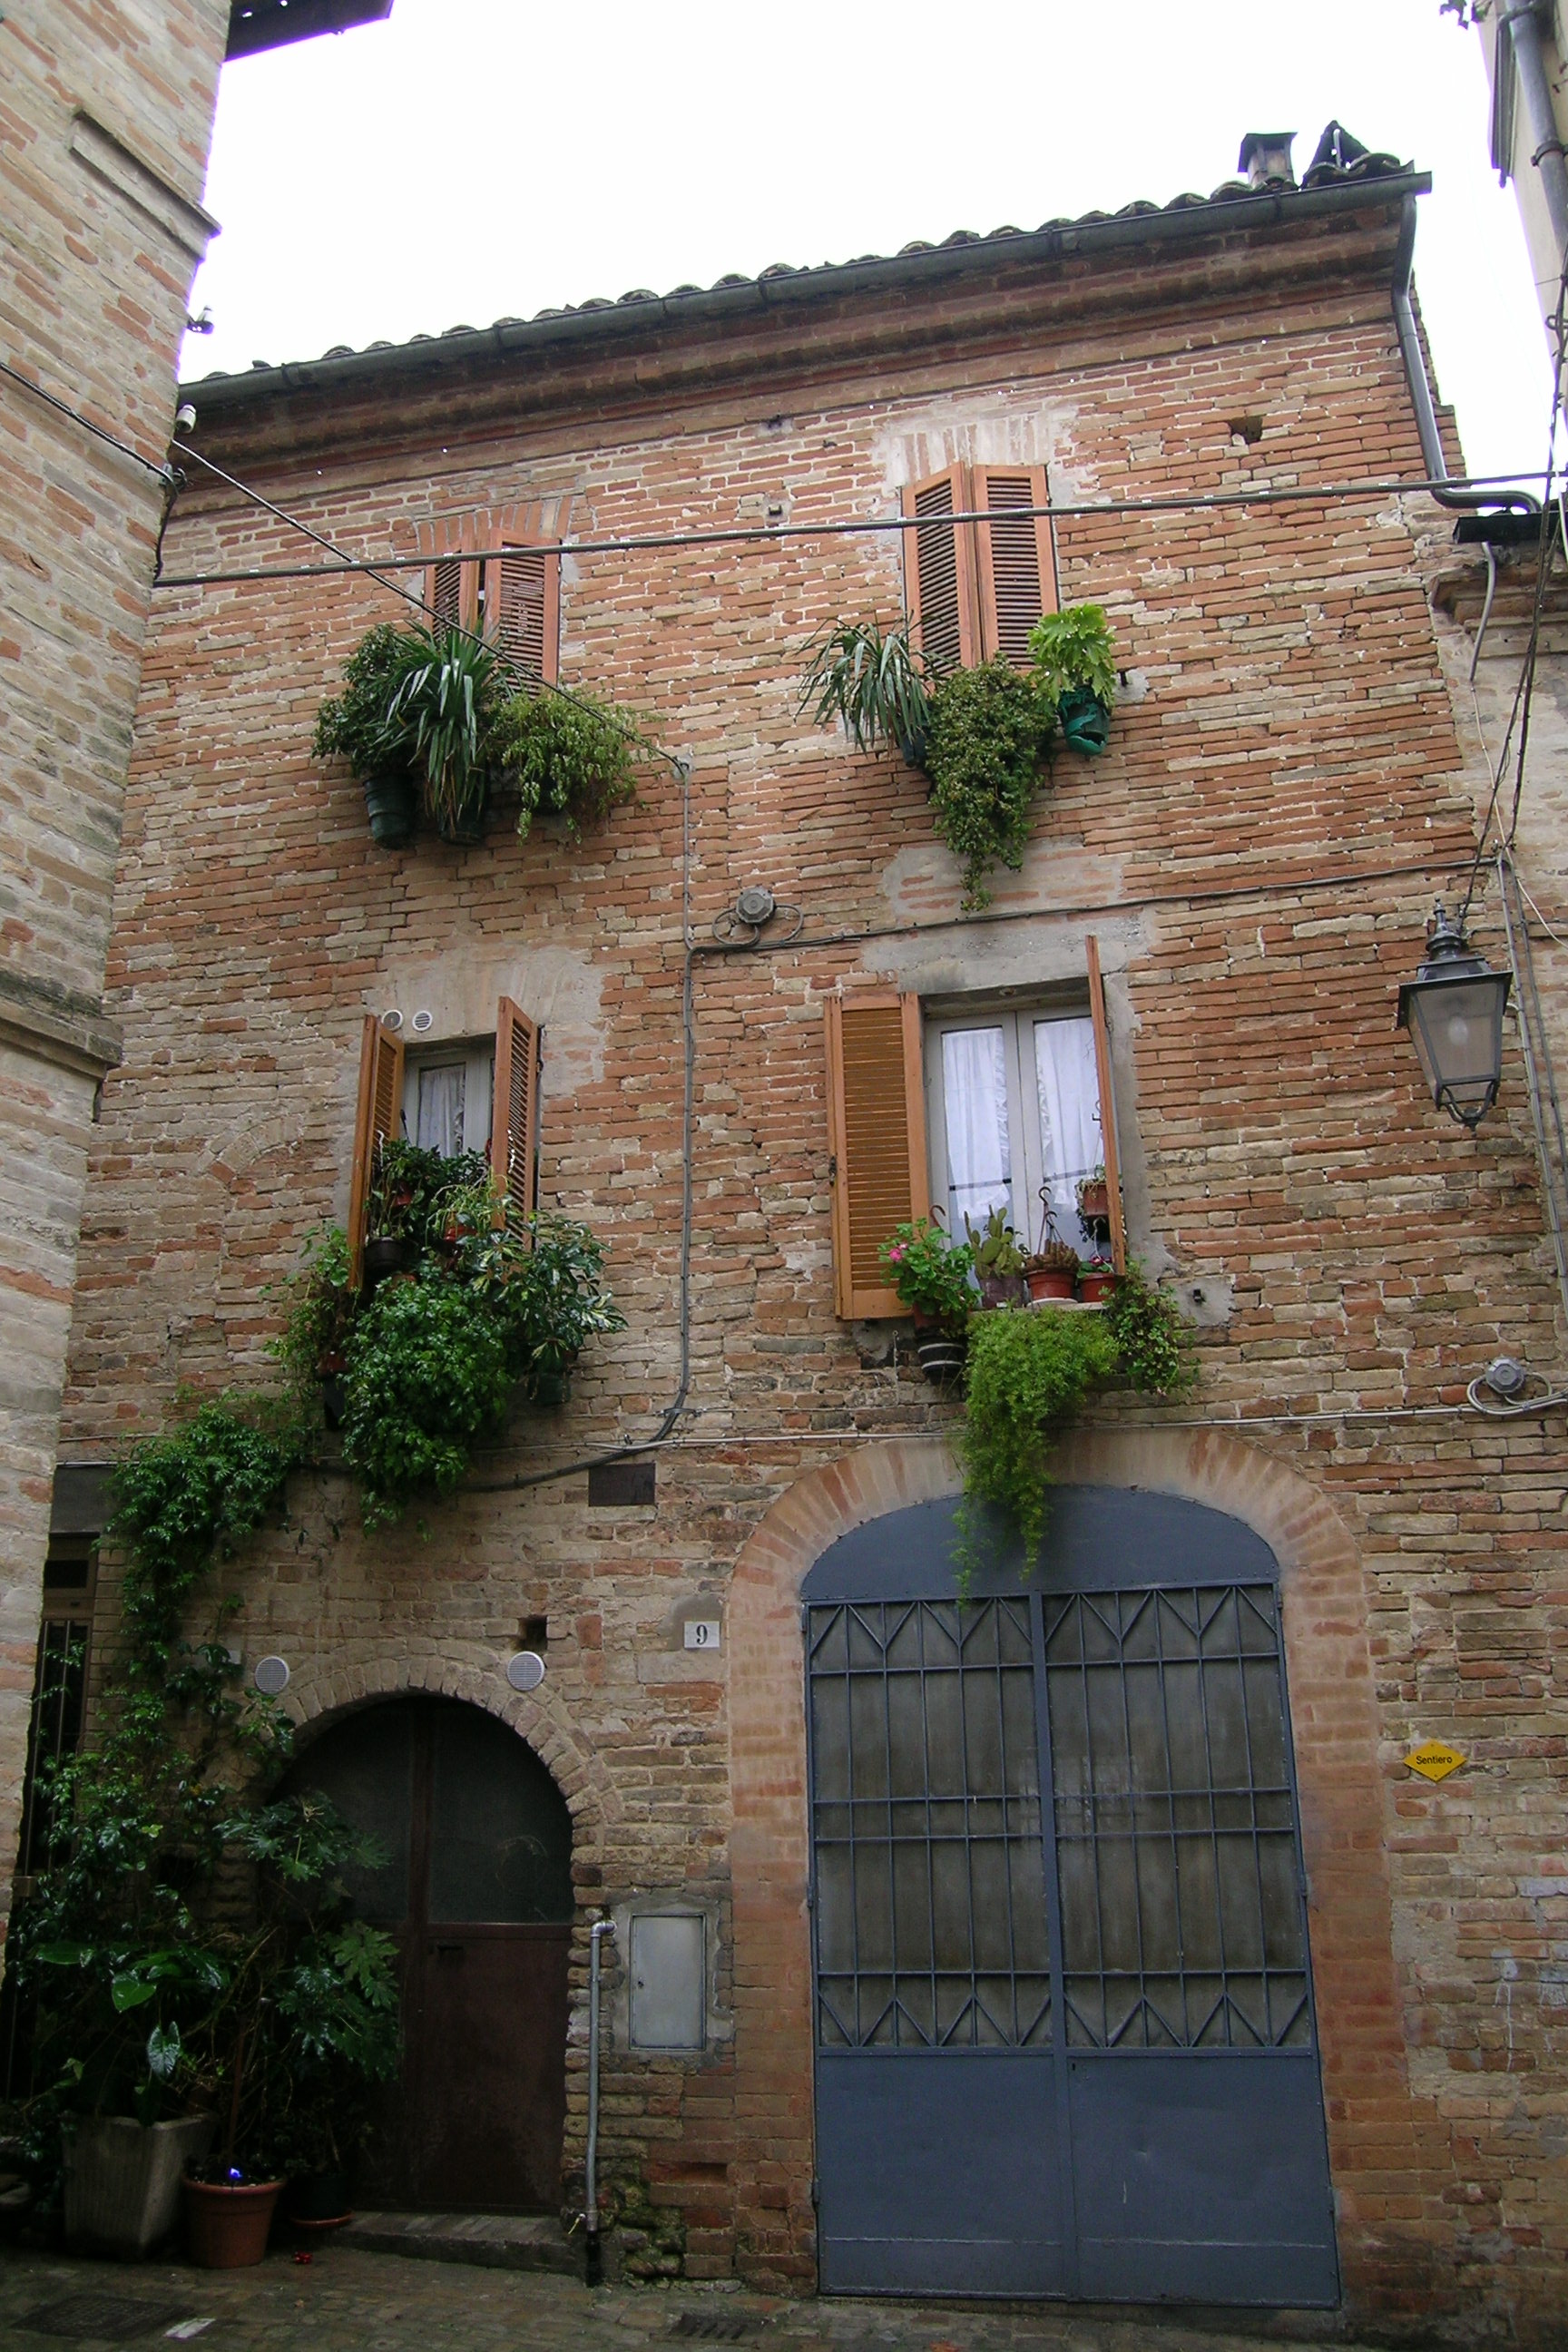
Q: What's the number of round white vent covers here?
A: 4